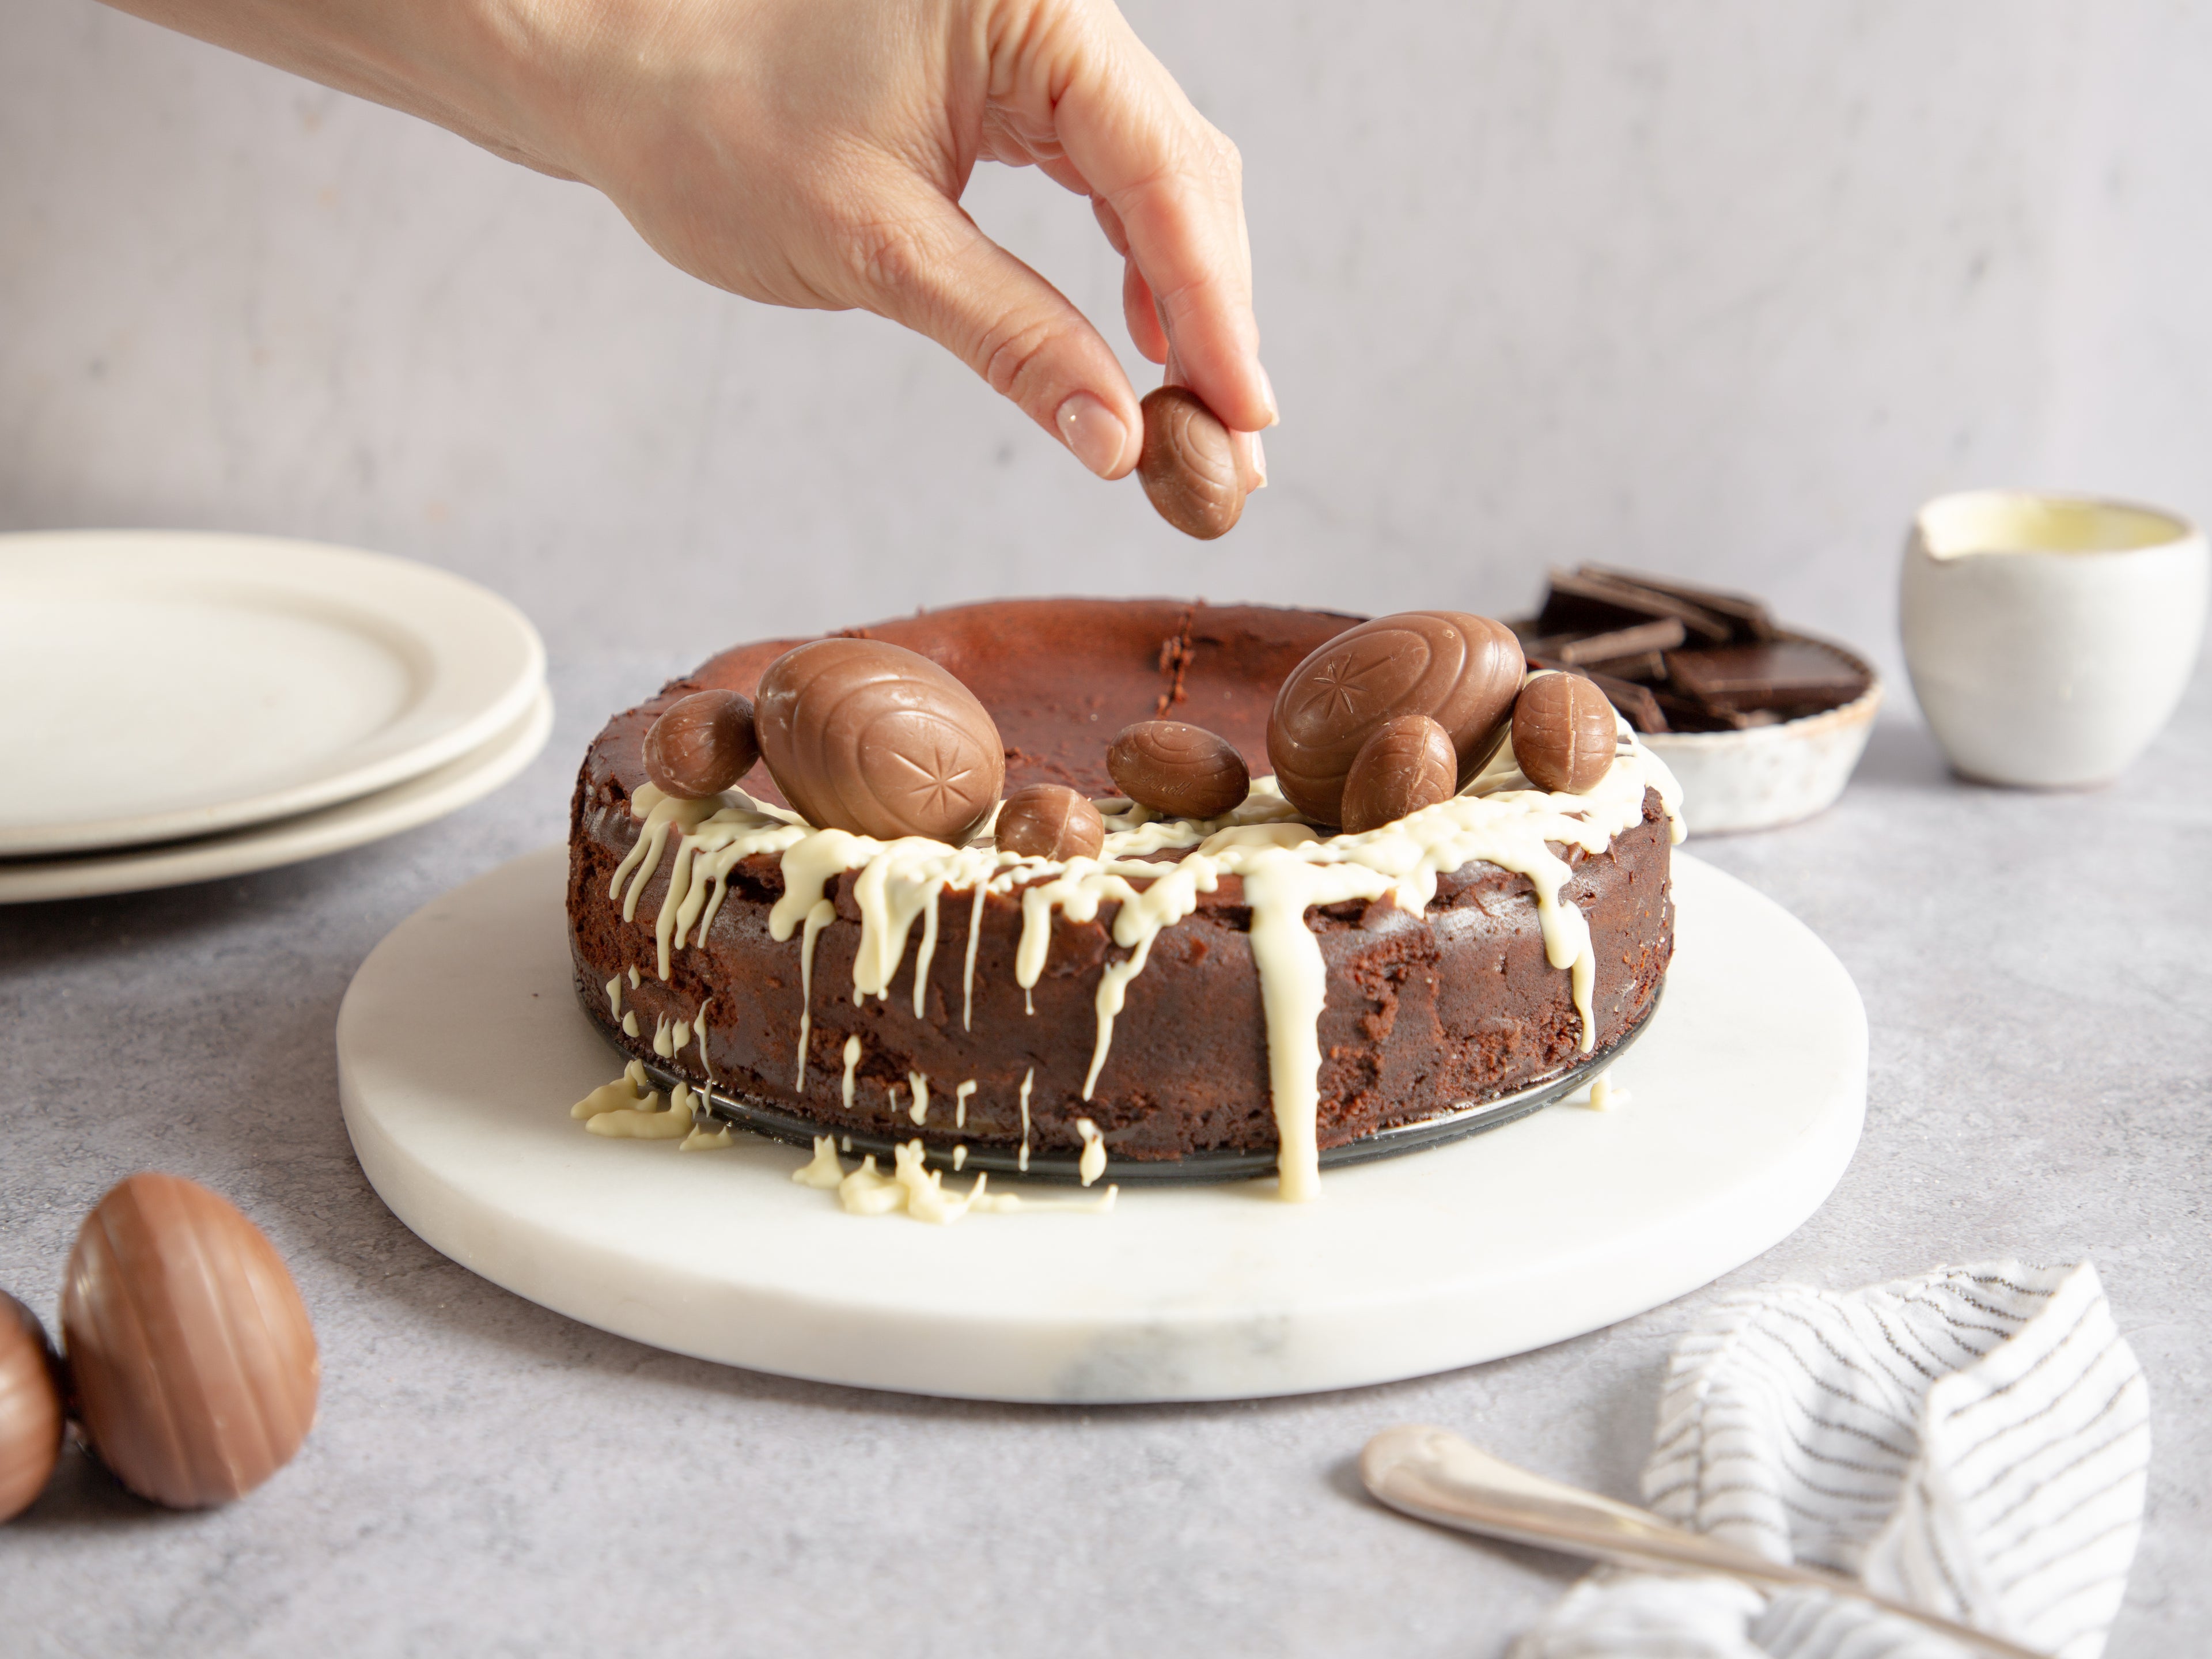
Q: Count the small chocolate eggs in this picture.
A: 6